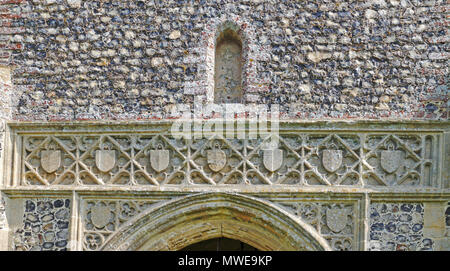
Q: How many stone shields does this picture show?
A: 9